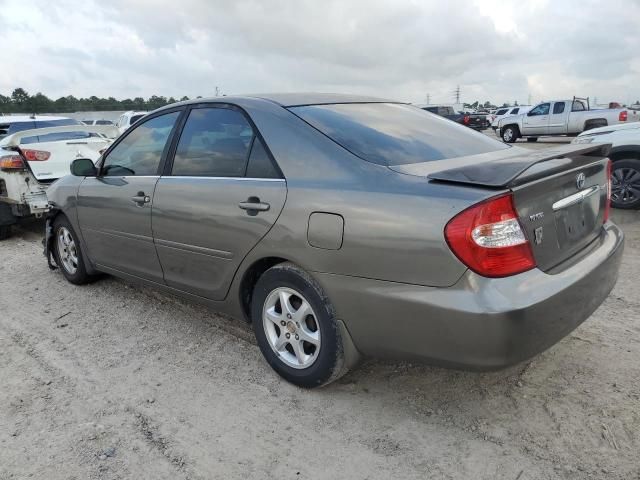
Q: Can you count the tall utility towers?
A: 2